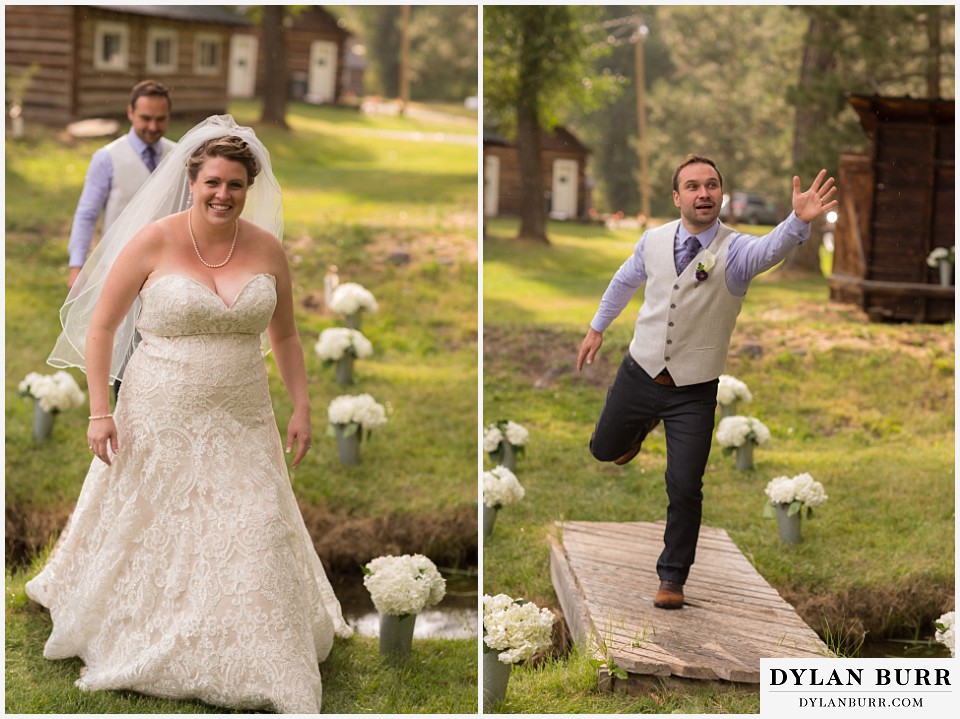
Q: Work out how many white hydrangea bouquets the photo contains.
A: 13